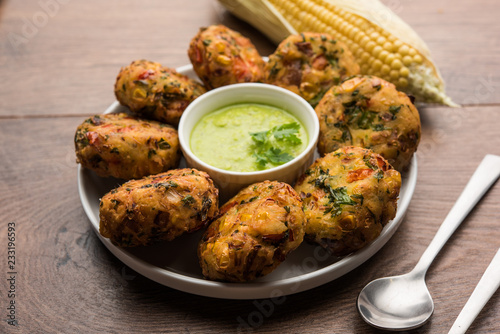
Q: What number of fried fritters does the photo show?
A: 8